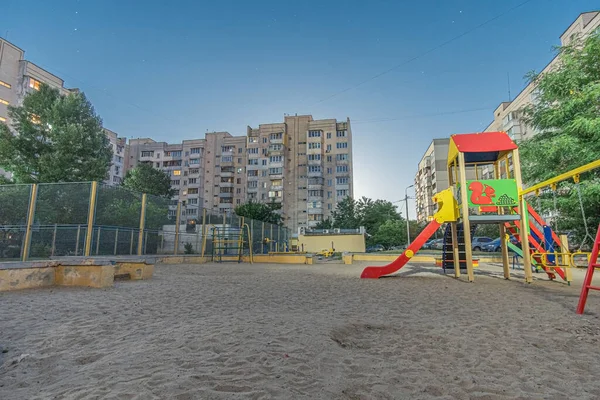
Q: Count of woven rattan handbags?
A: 0